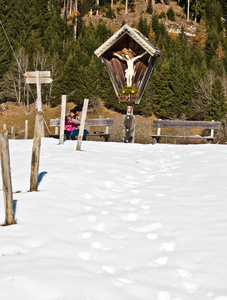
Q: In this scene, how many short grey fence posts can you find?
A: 3